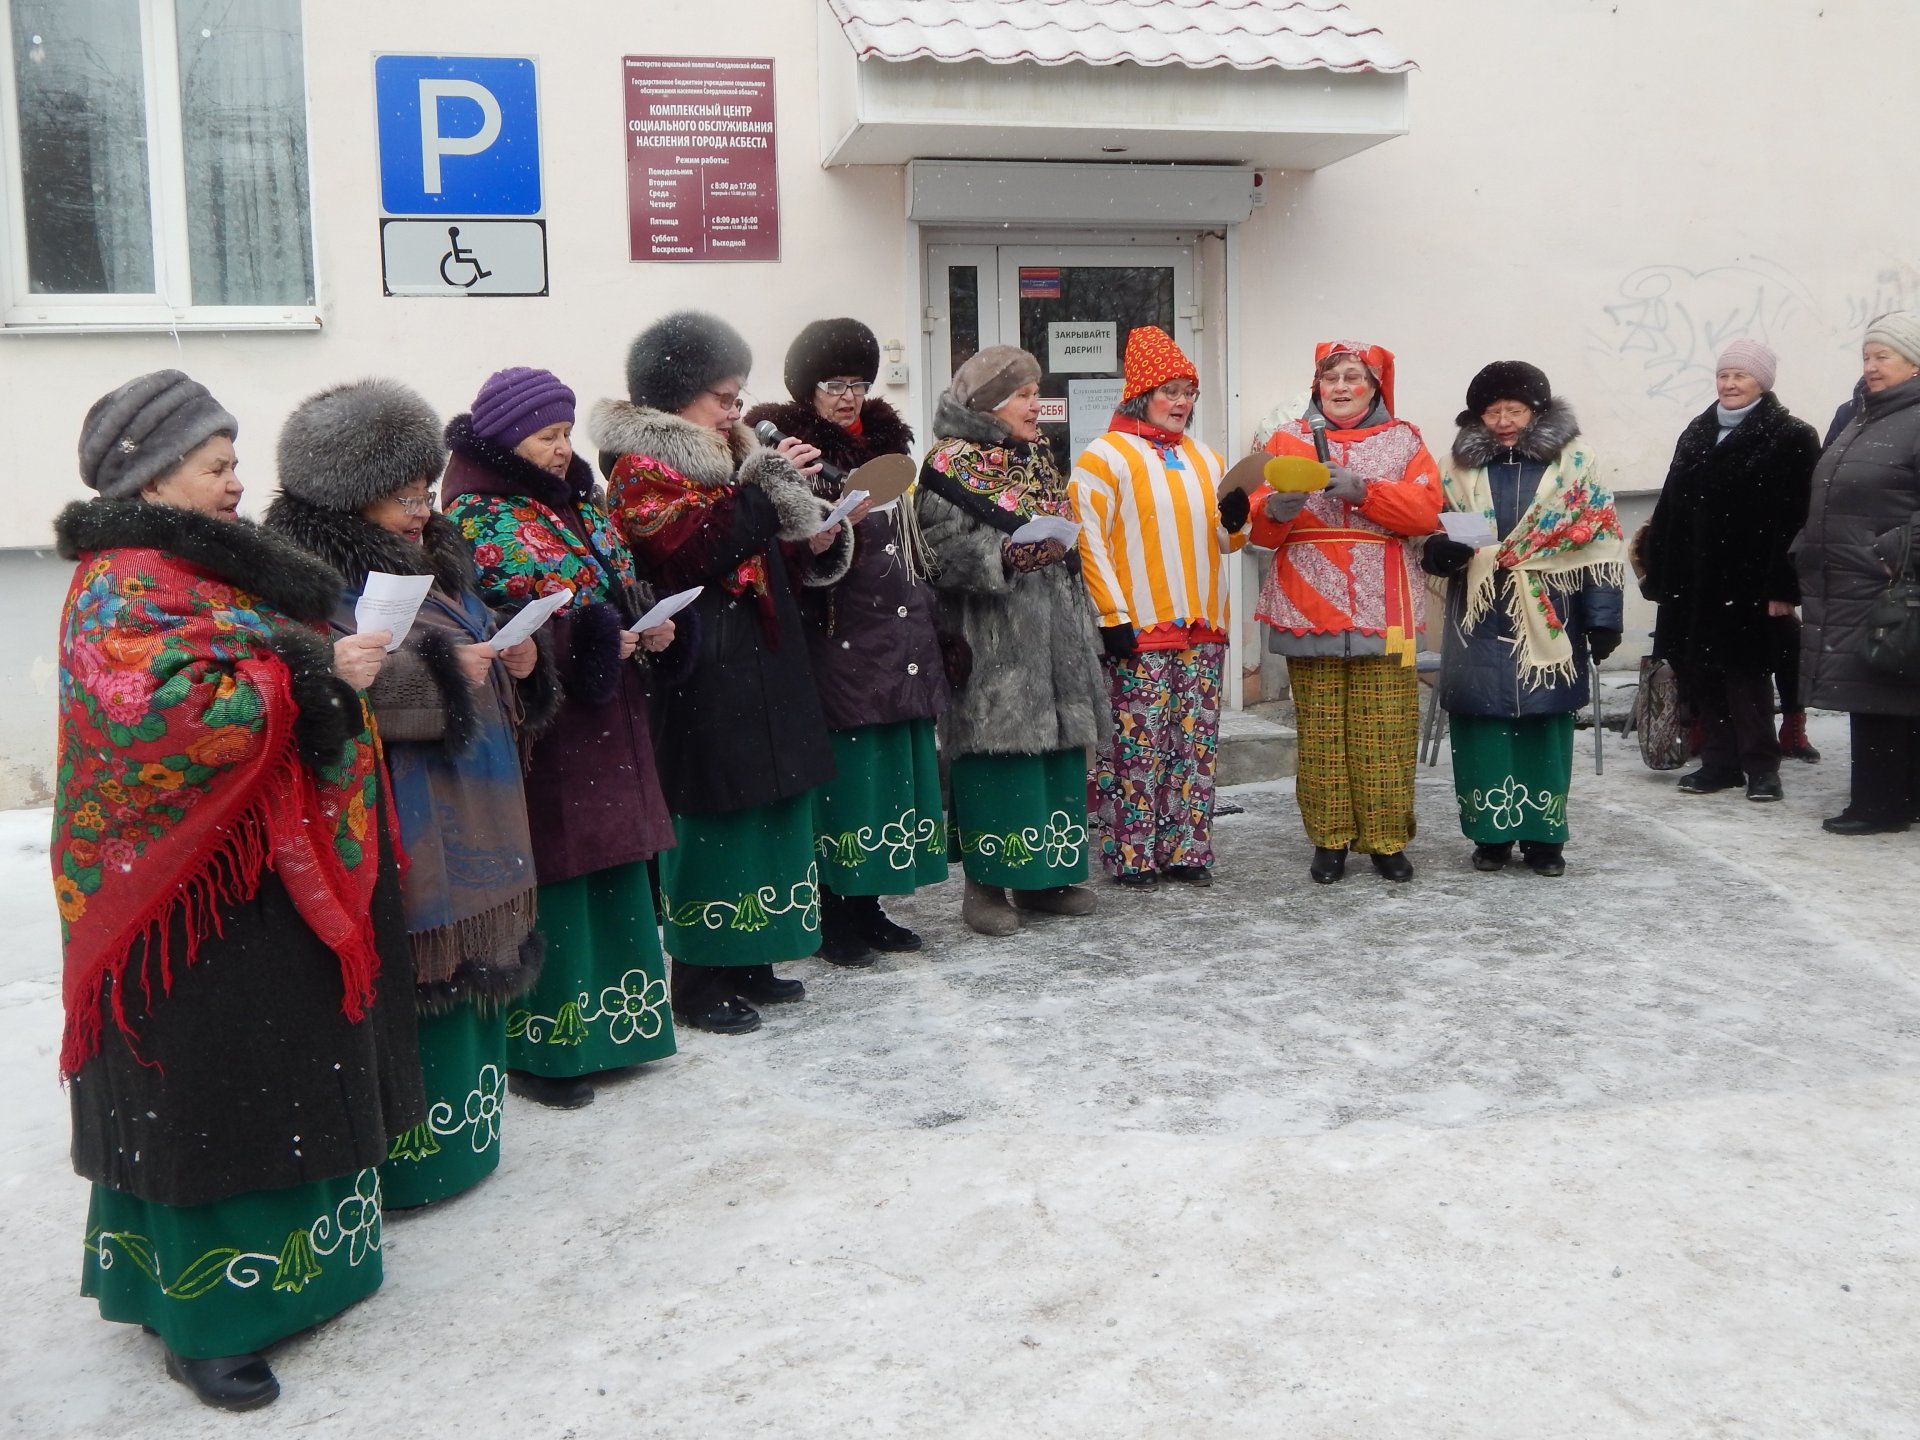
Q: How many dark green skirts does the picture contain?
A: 7